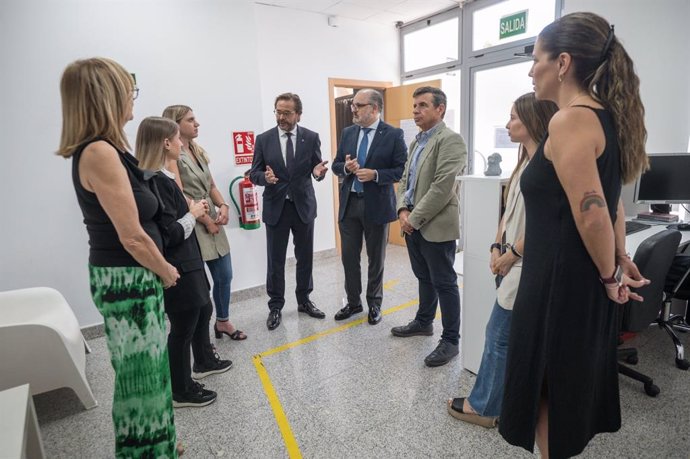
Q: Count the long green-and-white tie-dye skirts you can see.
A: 1